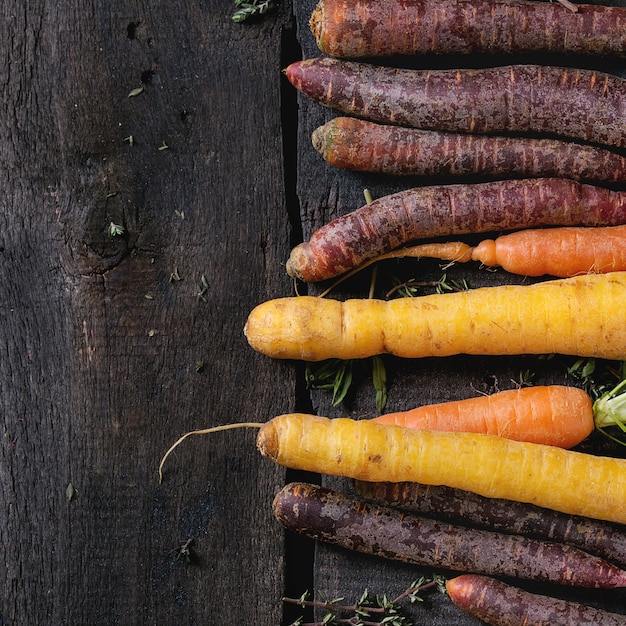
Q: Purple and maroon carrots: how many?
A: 7